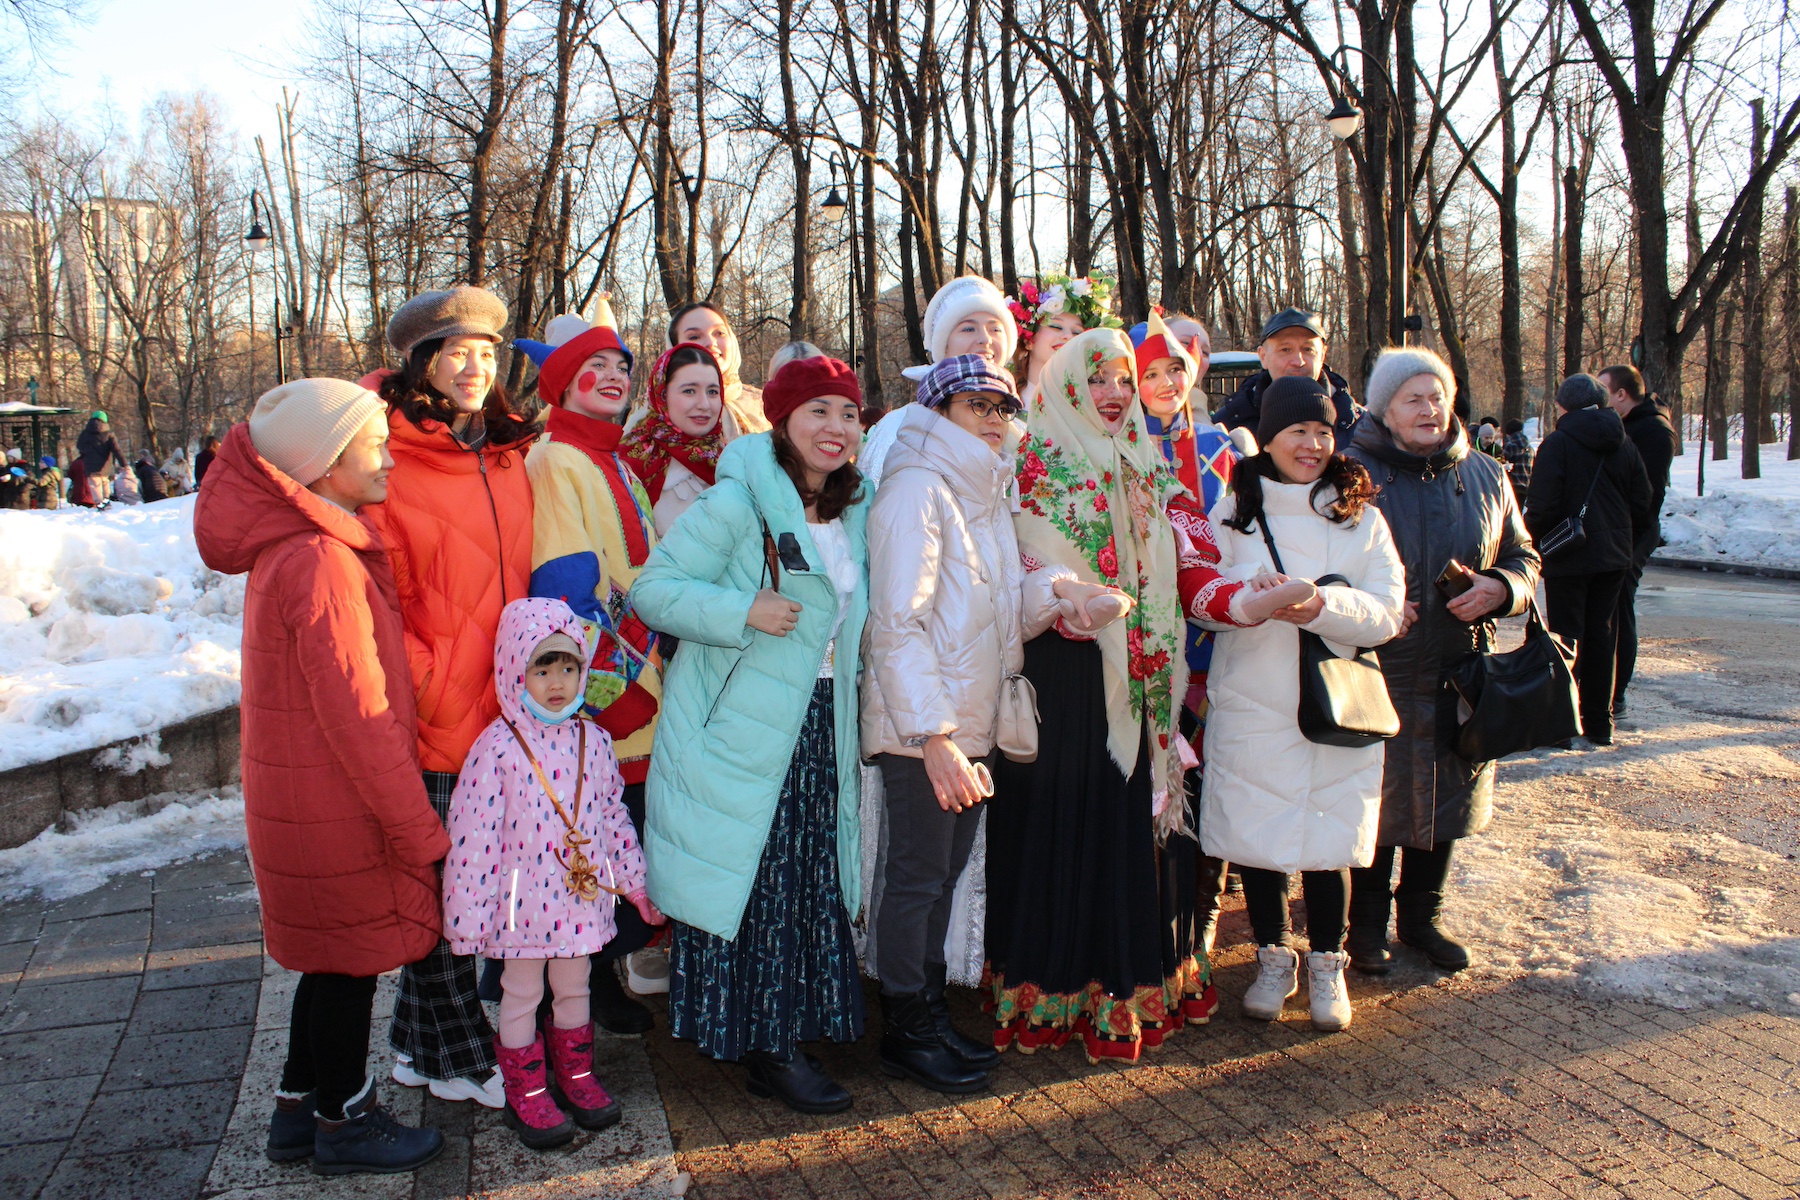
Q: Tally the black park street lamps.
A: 3